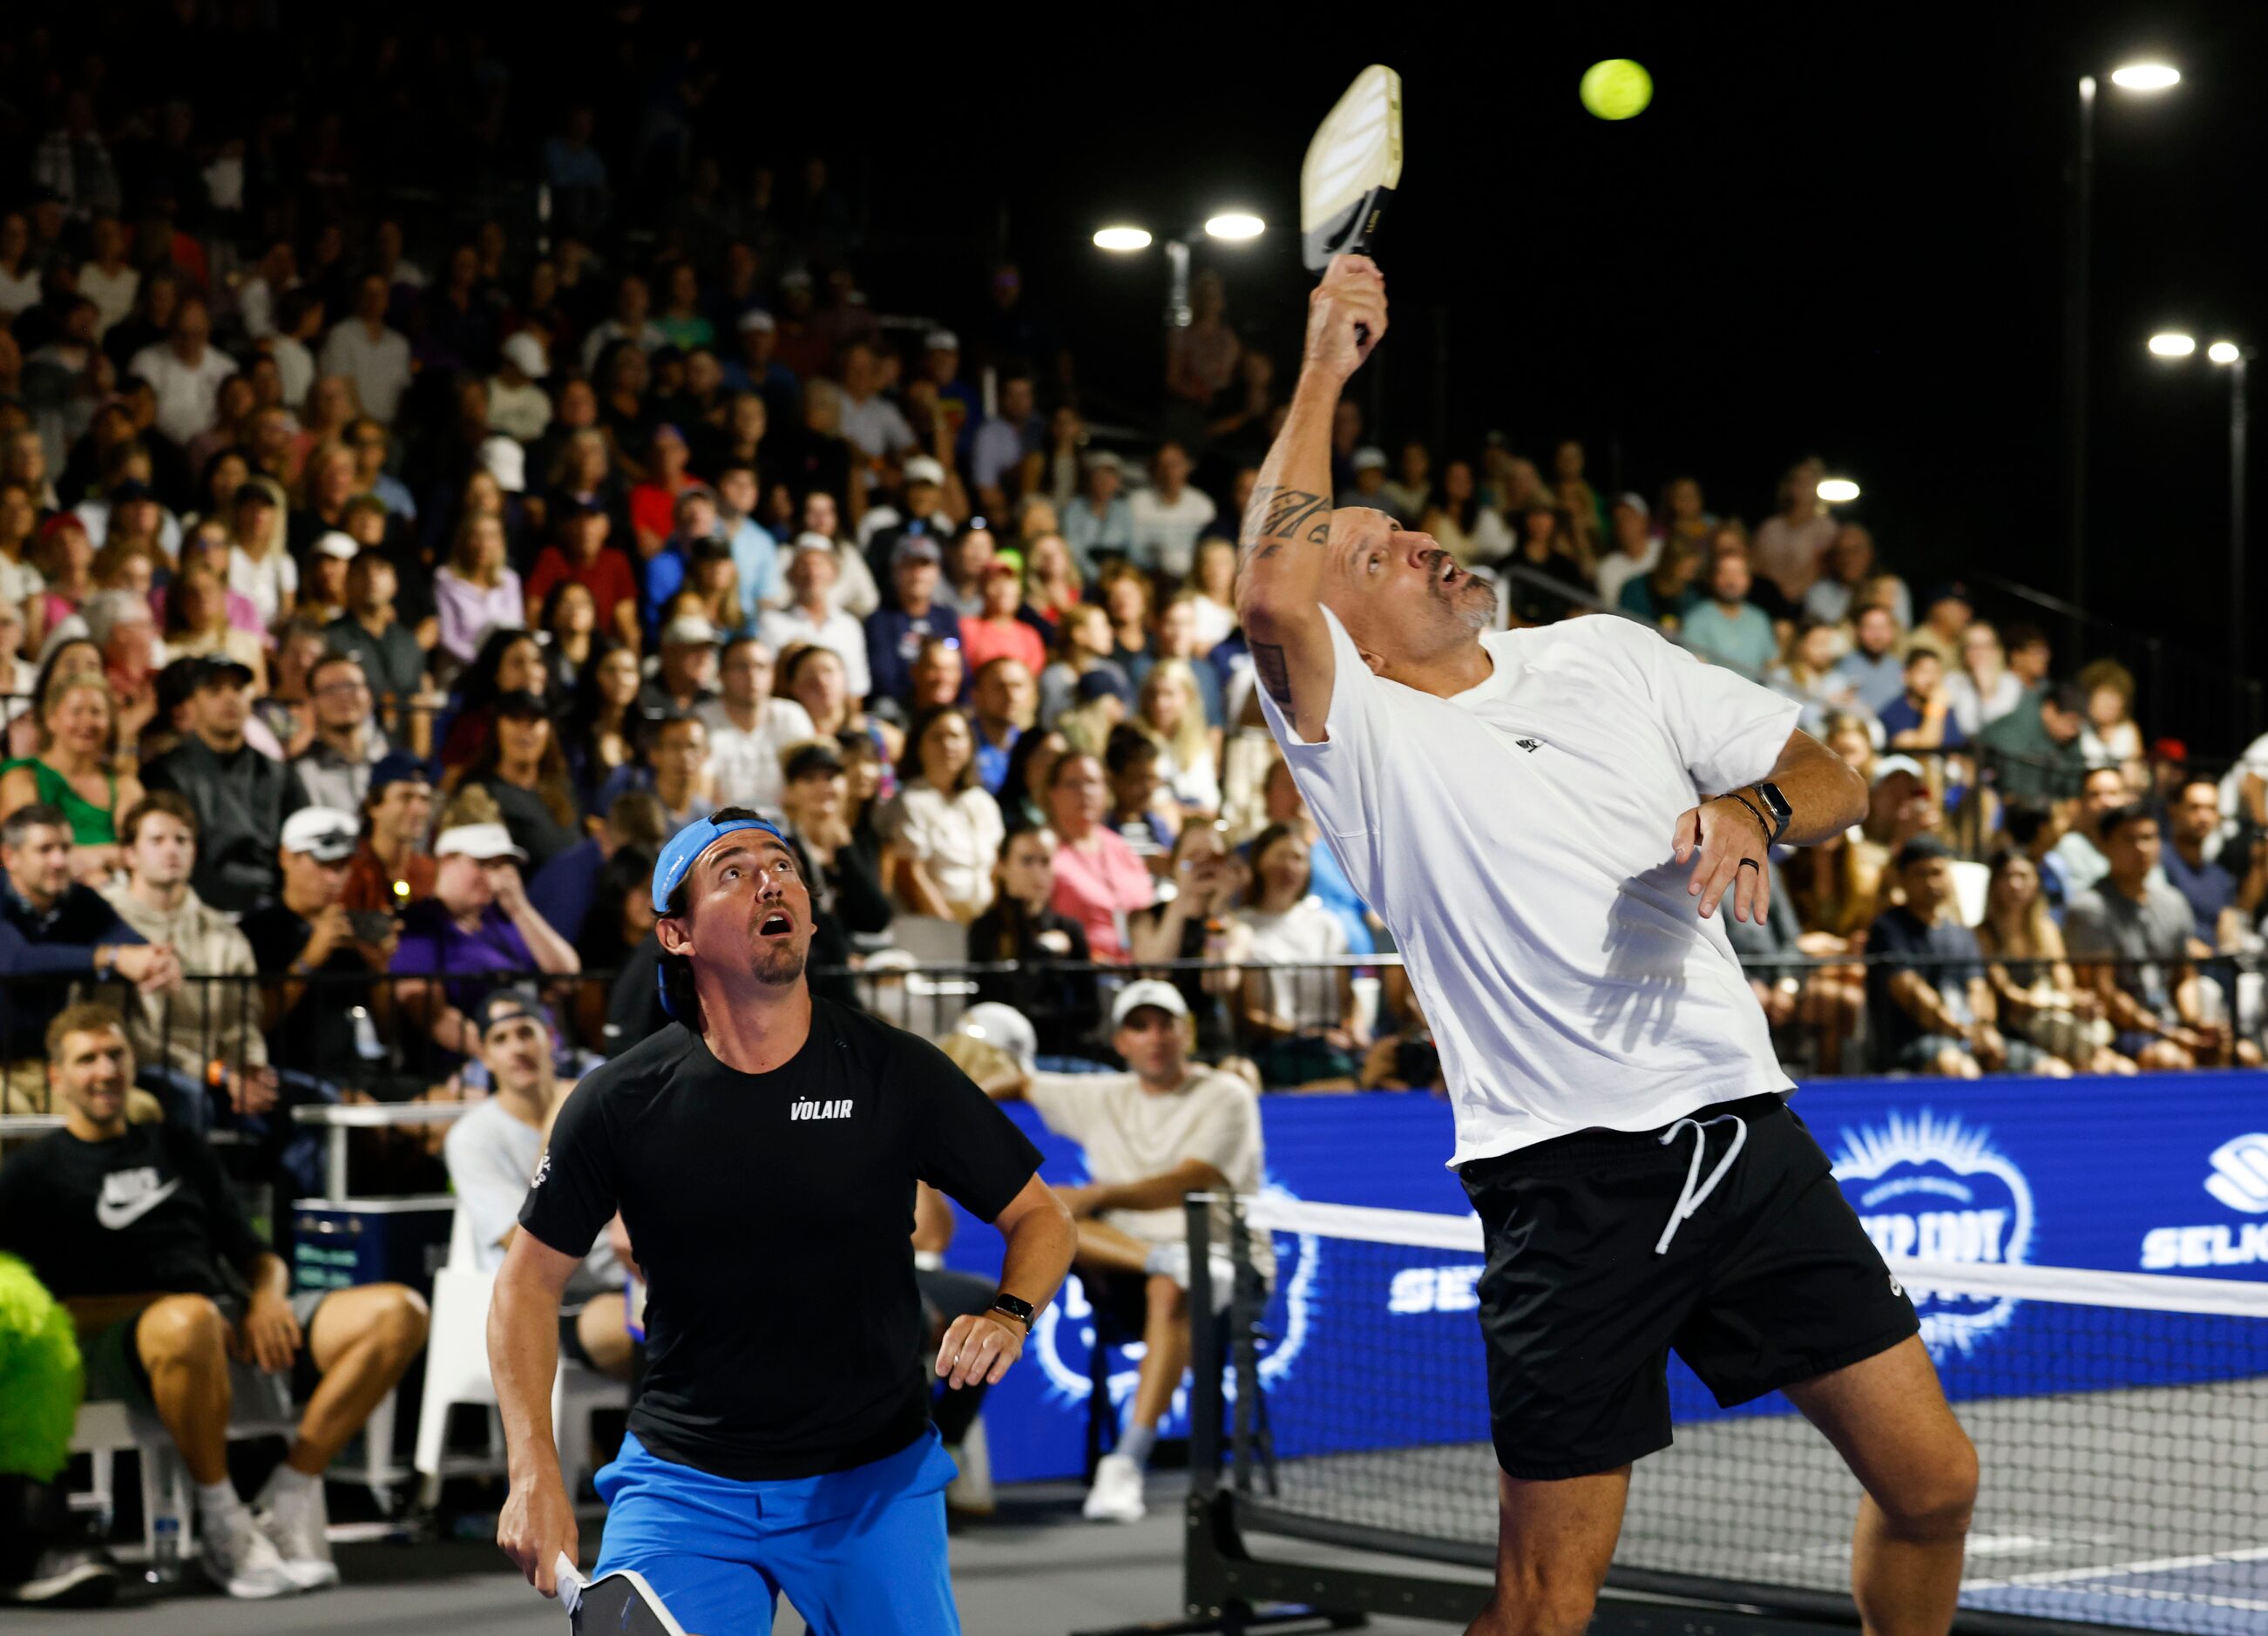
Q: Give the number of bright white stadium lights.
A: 6